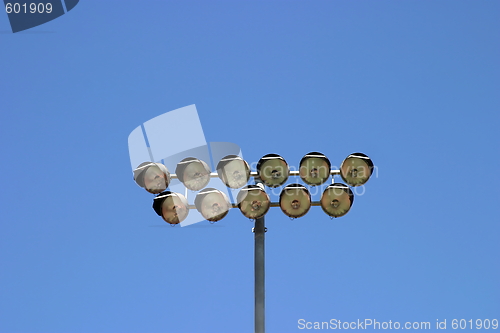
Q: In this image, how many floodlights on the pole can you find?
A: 11